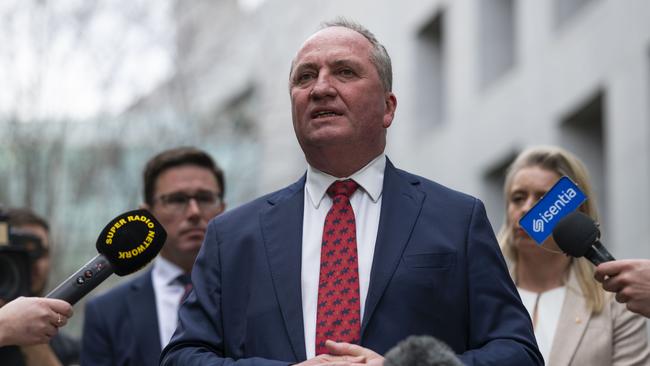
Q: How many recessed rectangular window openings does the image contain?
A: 5